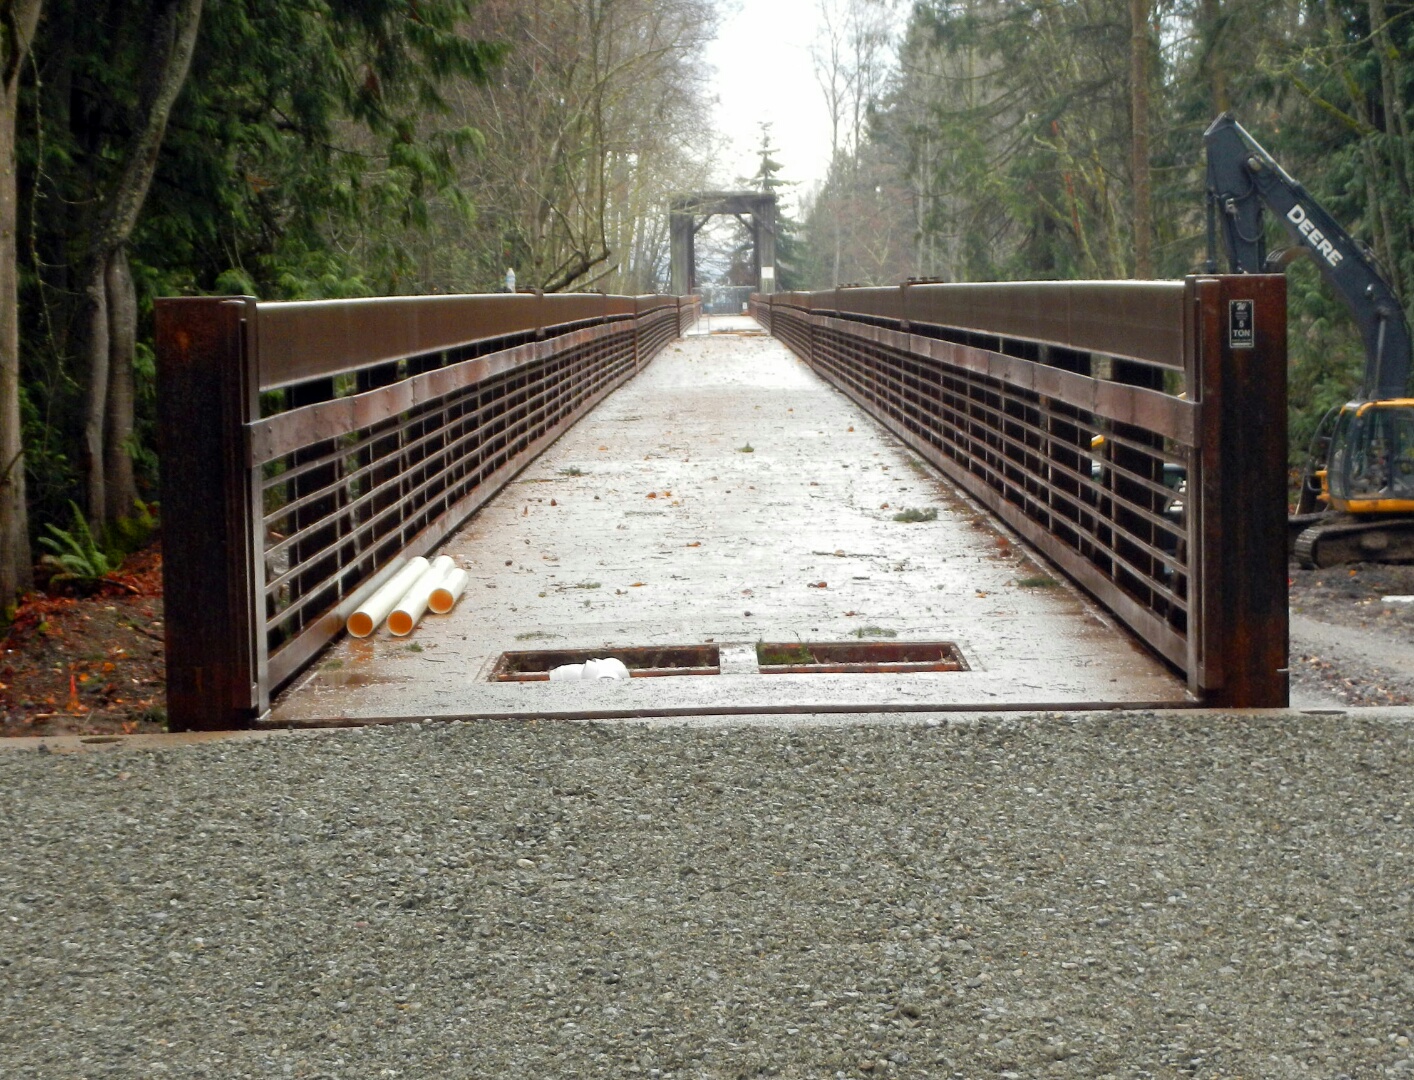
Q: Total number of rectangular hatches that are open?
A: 2